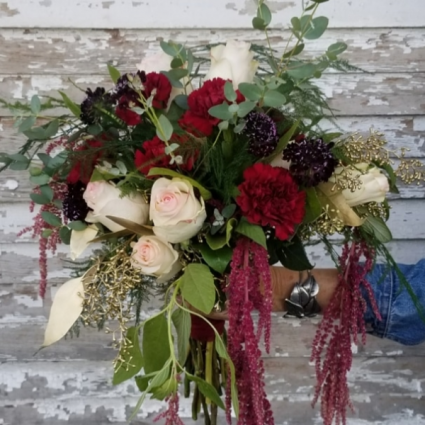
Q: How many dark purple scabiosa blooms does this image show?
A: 5